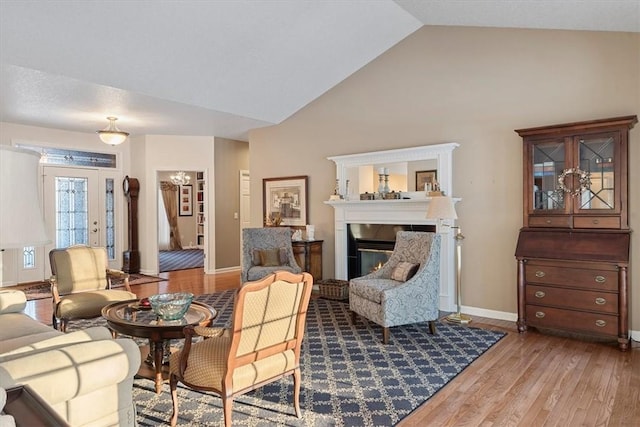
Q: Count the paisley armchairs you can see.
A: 2